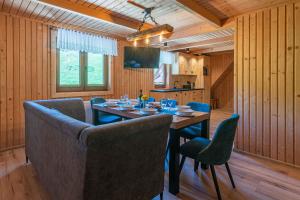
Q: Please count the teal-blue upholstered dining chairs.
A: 5